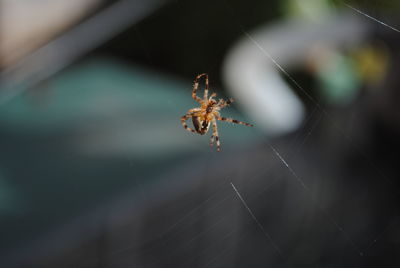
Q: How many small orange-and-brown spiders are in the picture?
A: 1